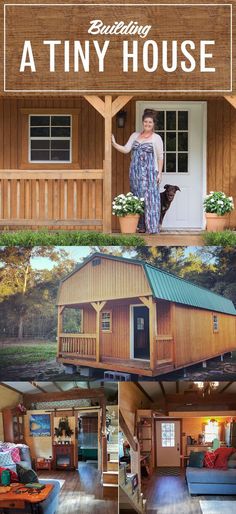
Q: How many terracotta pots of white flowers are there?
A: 2